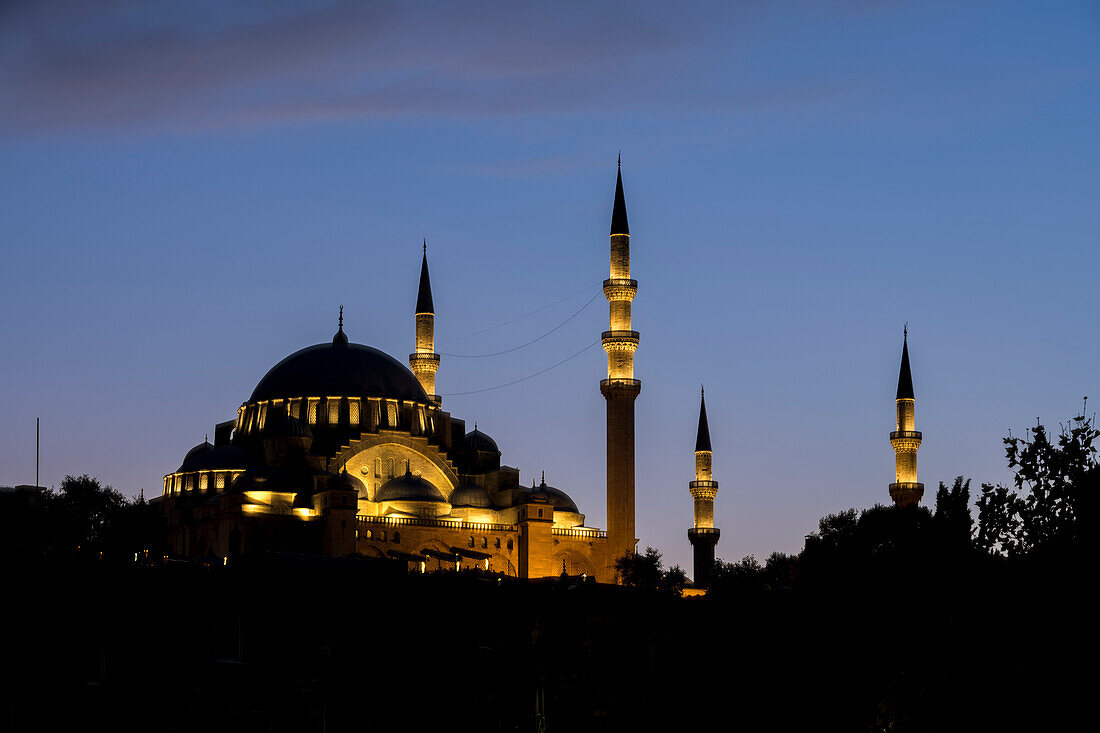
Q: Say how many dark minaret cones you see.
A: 4